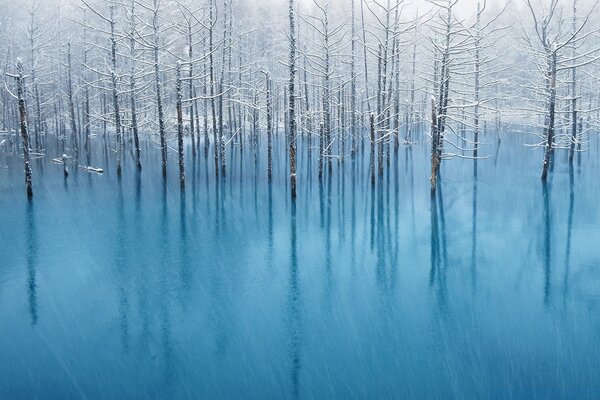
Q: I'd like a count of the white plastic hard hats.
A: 0